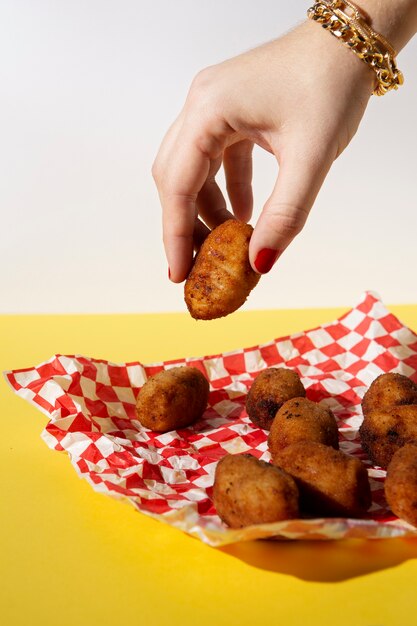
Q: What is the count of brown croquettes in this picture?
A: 9